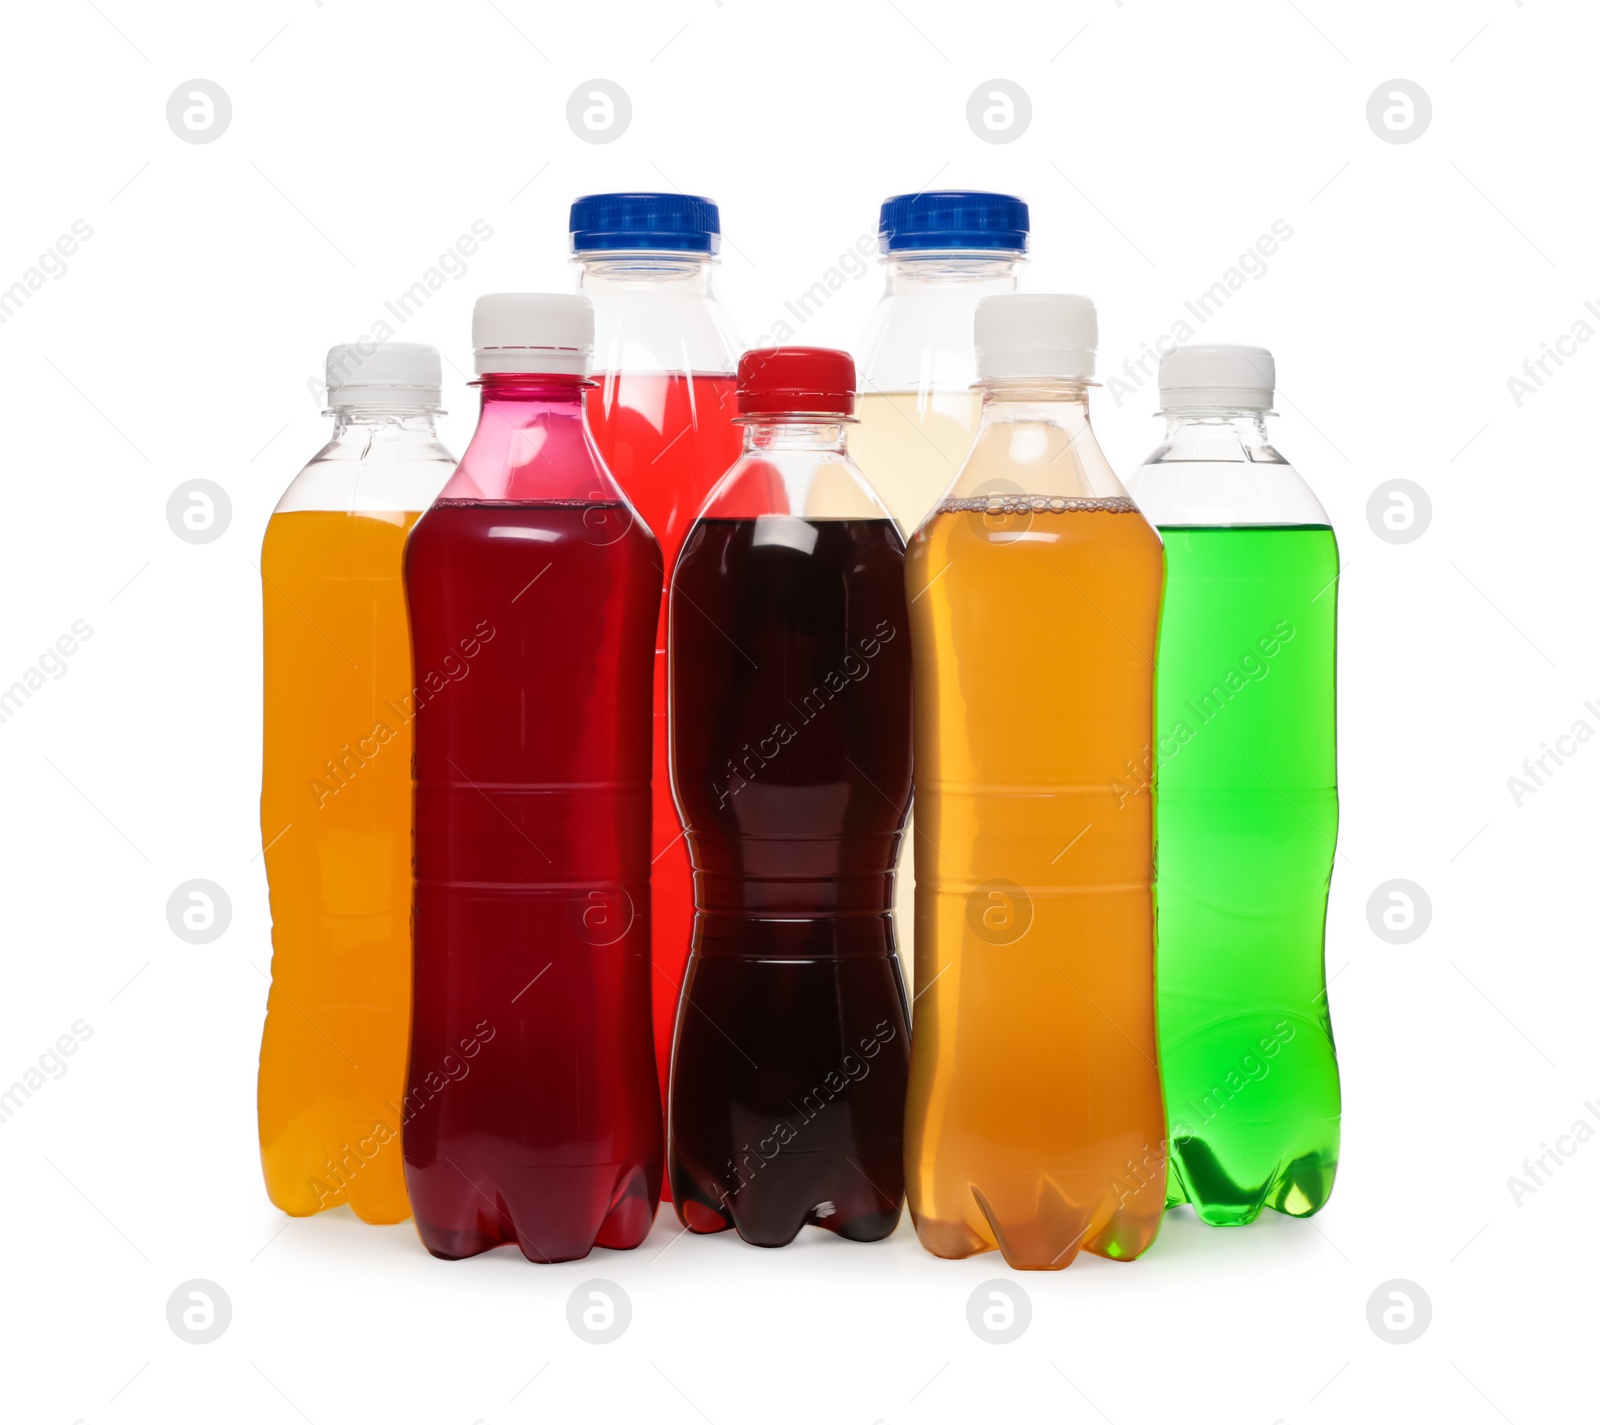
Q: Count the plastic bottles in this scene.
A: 7